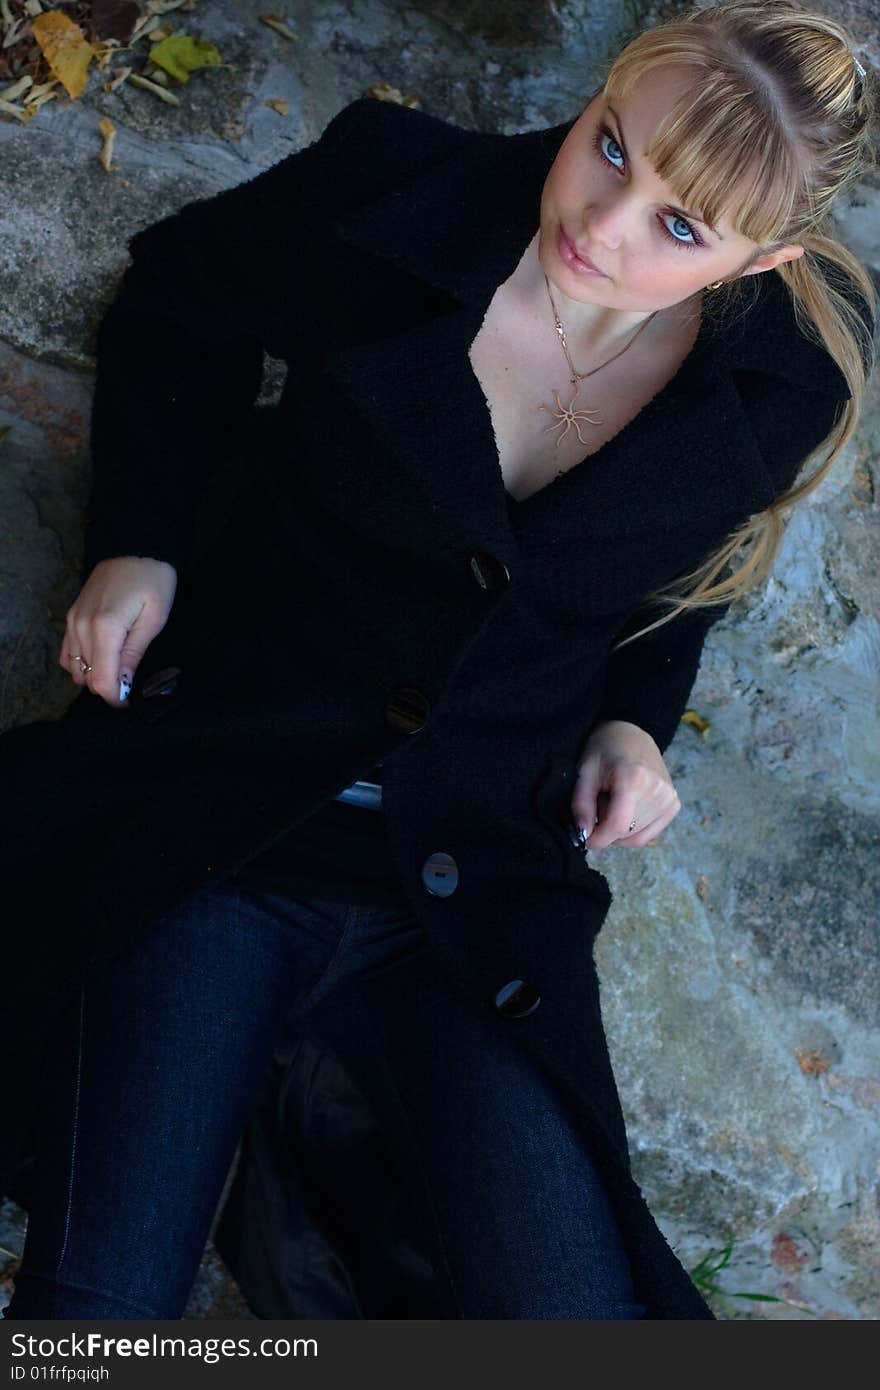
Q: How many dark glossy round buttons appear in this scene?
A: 5